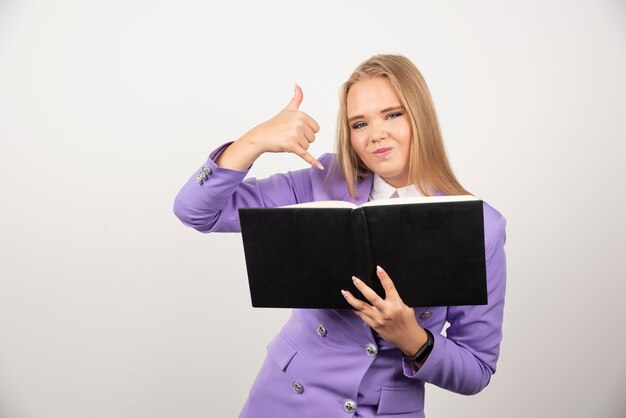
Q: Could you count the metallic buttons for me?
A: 8